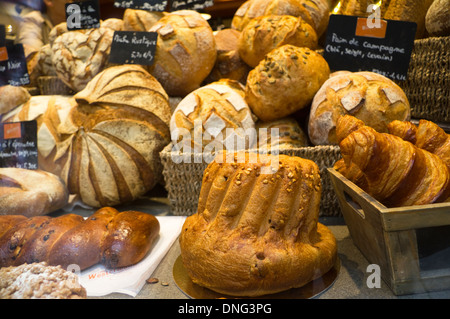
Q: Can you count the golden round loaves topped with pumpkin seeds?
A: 2